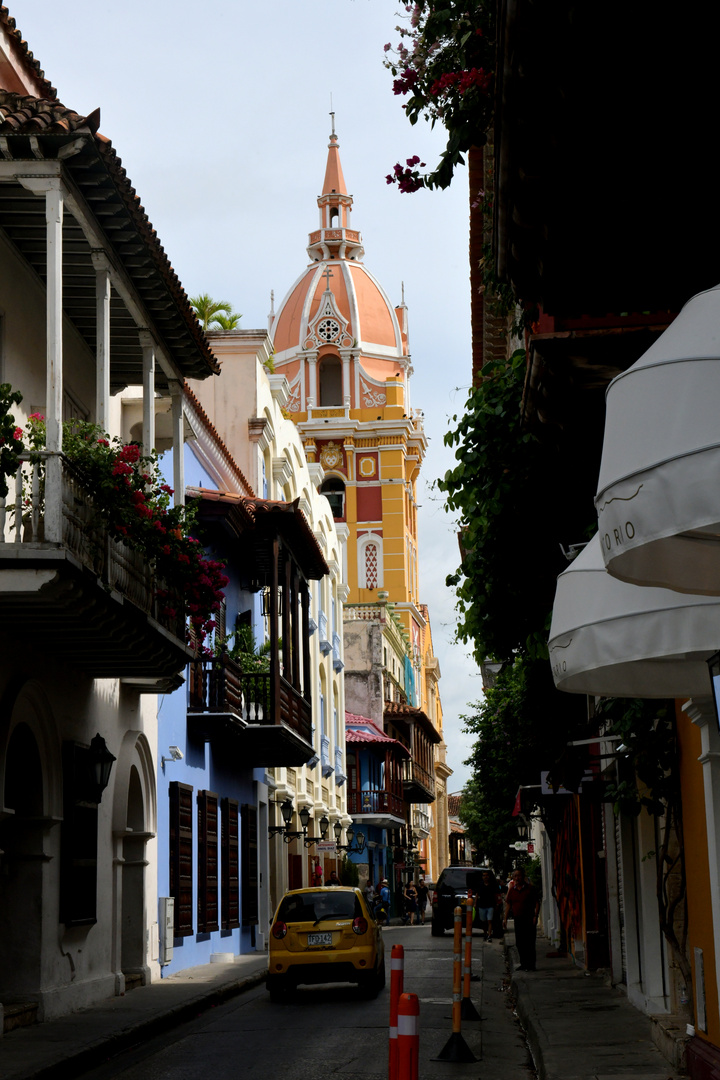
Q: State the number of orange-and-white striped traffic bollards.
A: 4